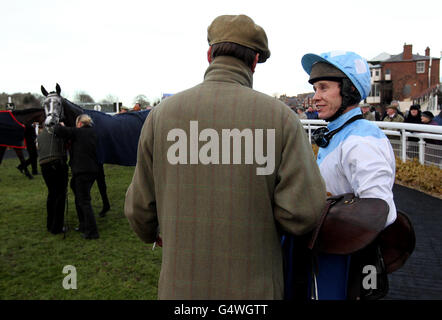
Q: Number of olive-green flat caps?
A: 1